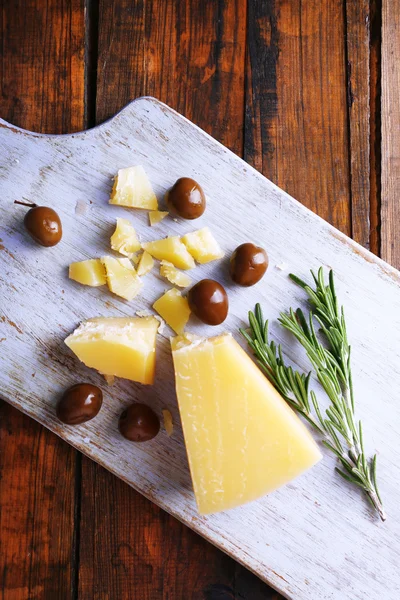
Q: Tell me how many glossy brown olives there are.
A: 6